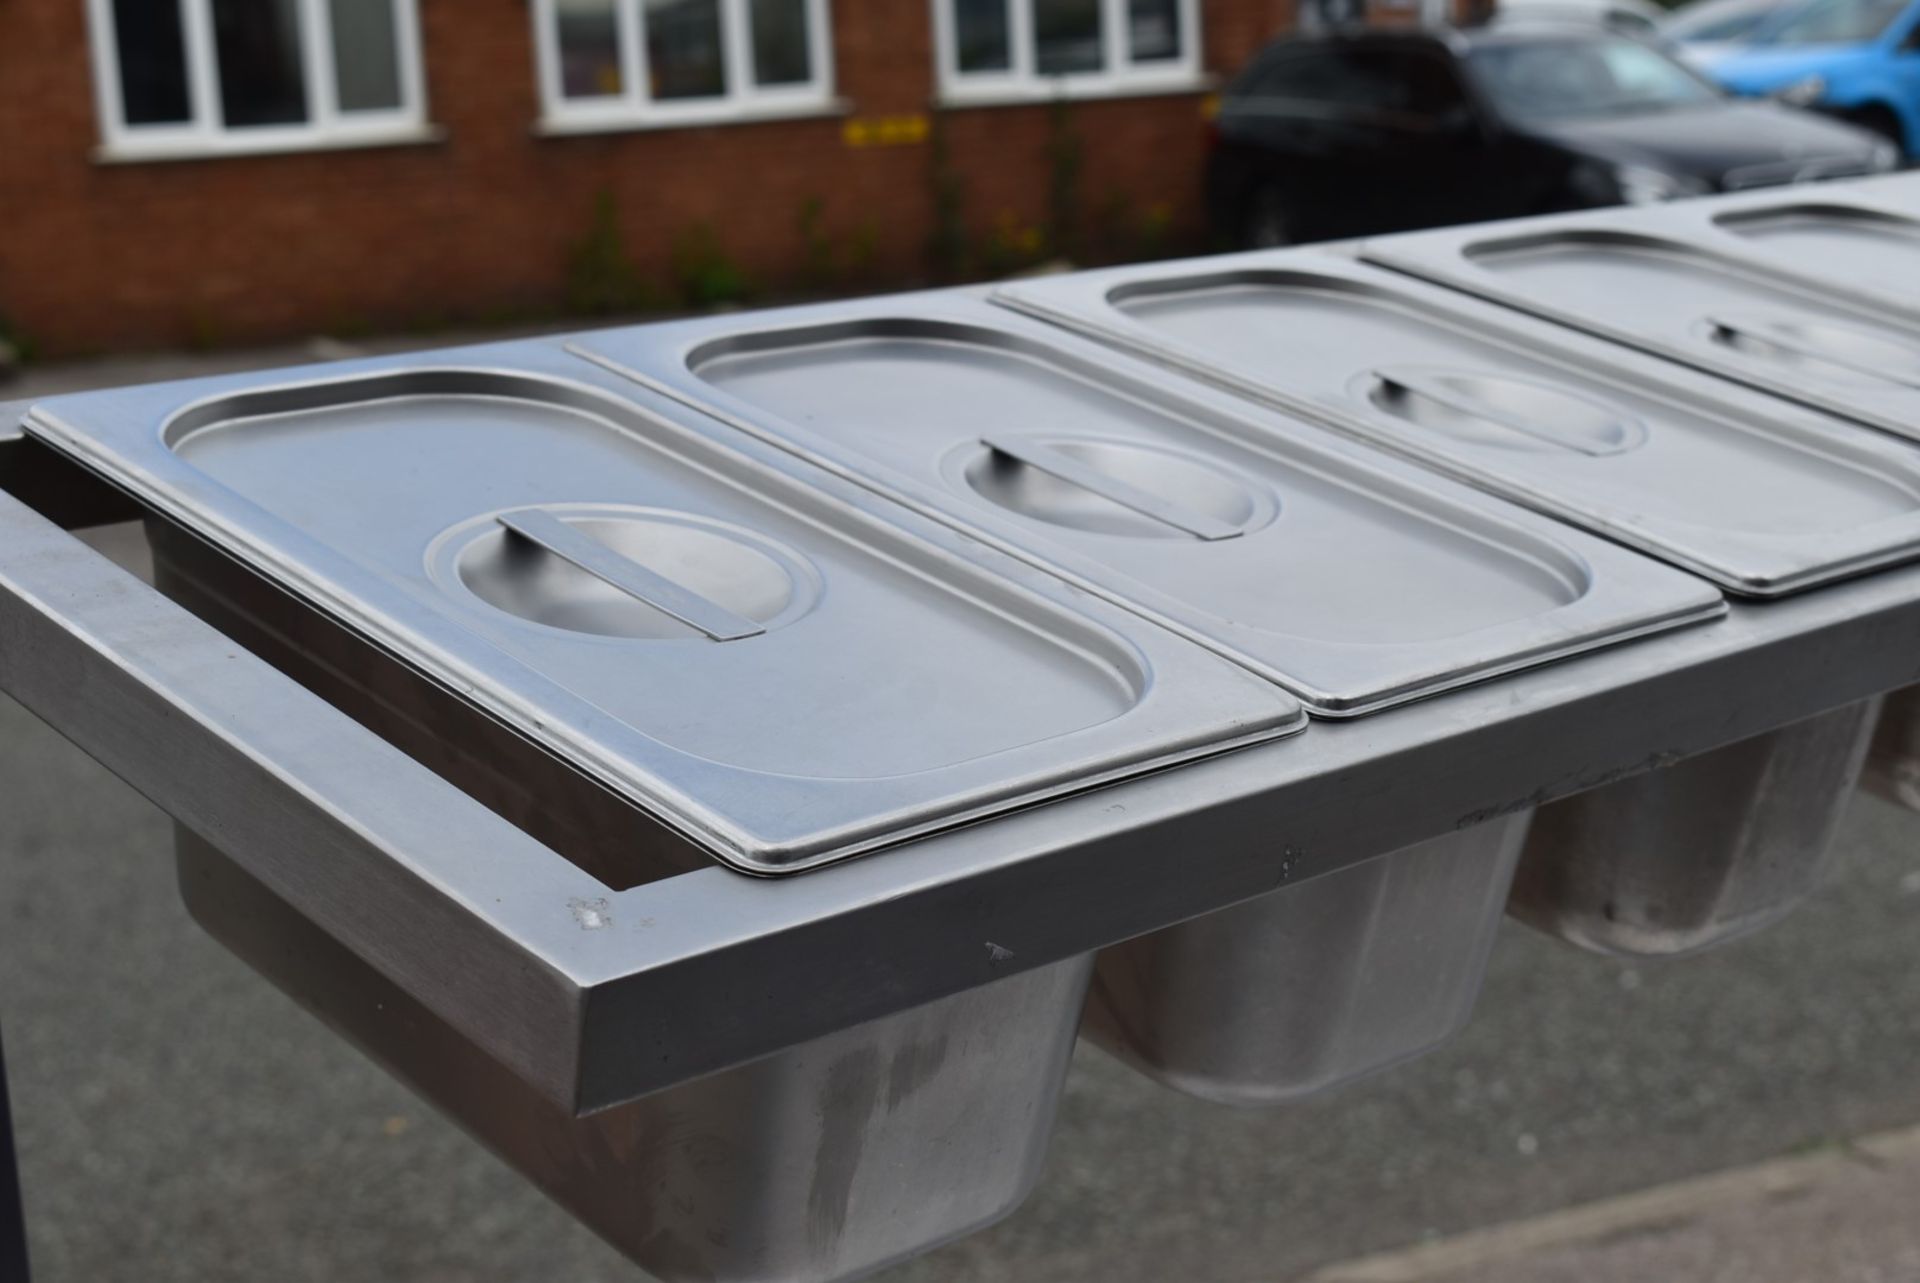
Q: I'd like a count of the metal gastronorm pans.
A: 5